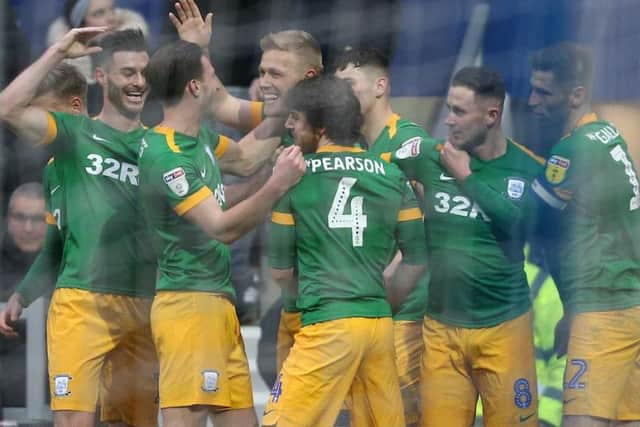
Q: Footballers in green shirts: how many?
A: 8